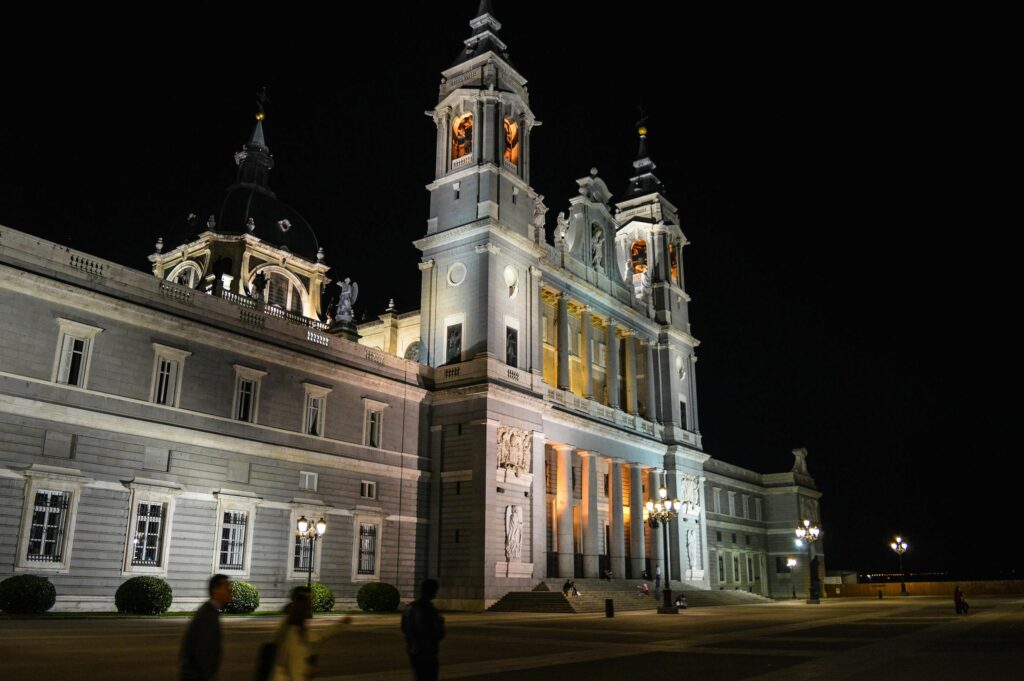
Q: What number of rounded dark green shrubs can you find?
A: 5